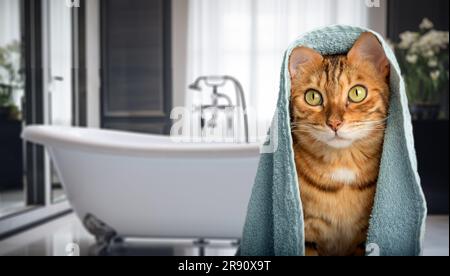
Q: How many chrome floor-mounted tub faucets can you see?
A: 1